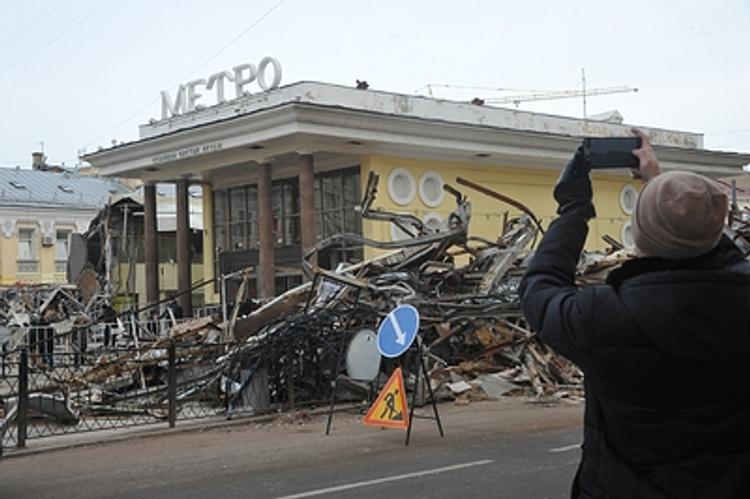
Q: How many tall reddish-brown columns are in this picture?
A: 4